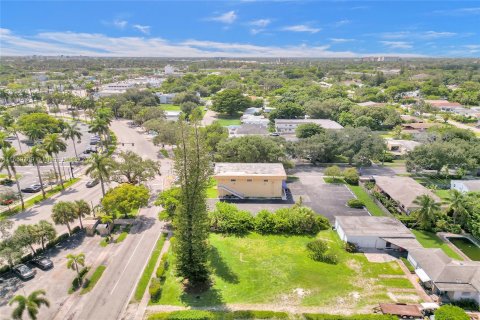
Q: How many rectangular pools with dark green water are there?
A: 1